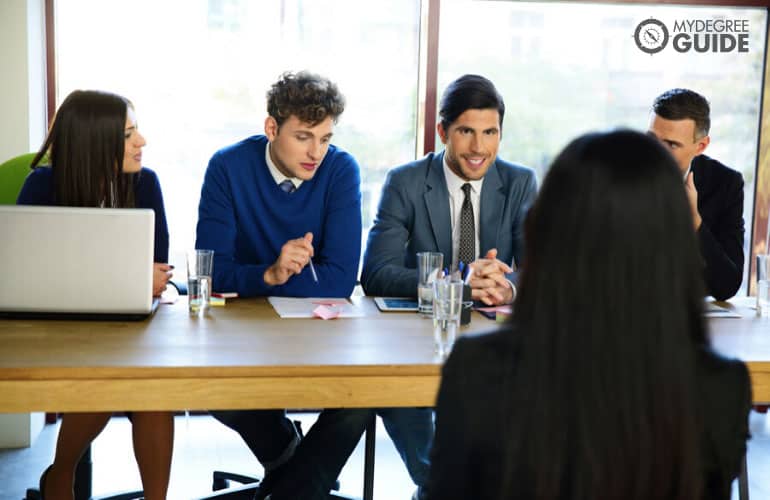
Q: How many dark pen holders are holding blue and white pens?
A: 1